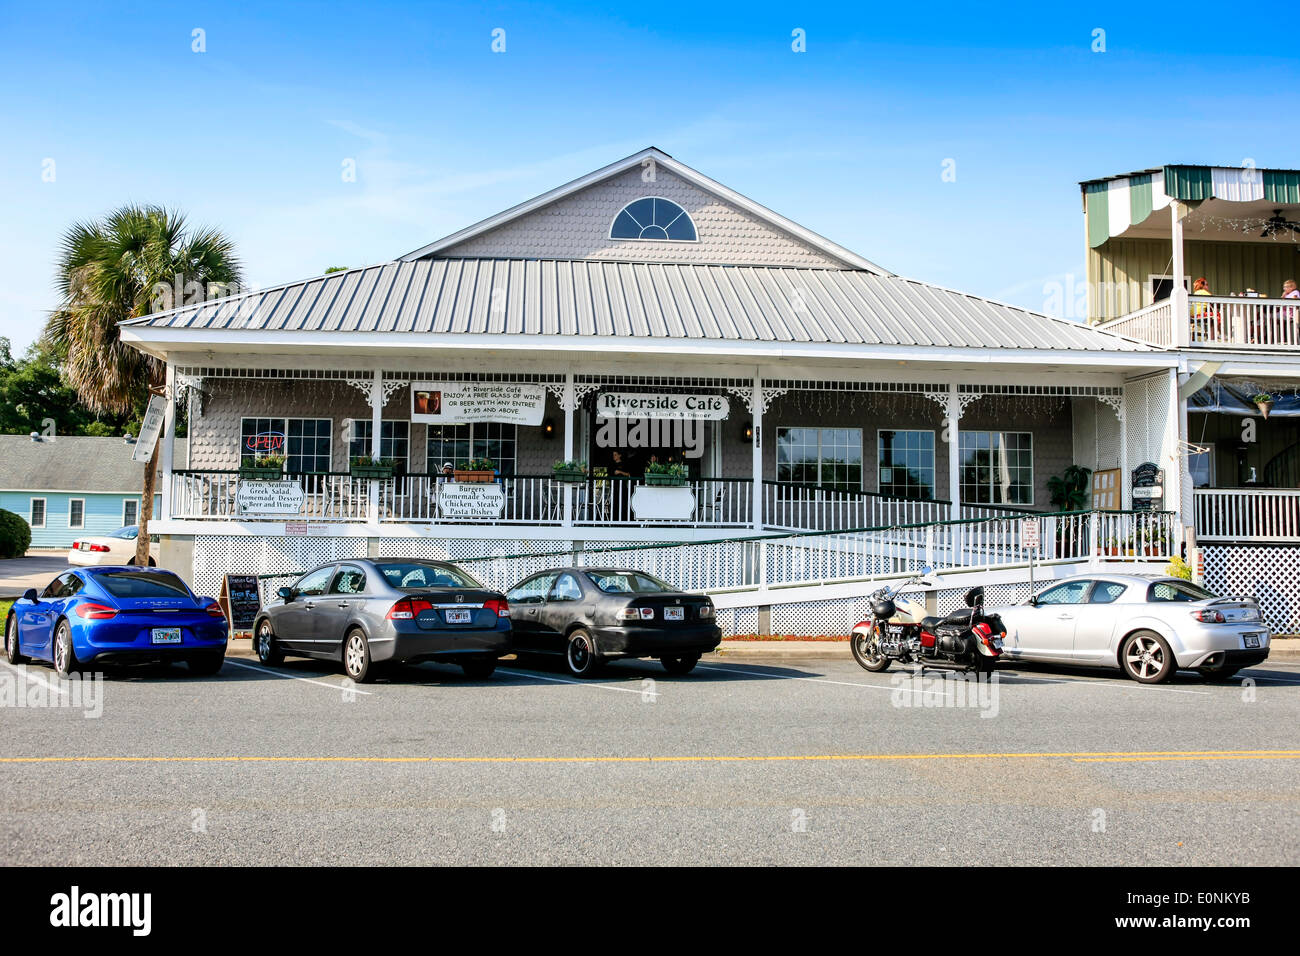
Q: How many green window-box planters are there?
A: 4